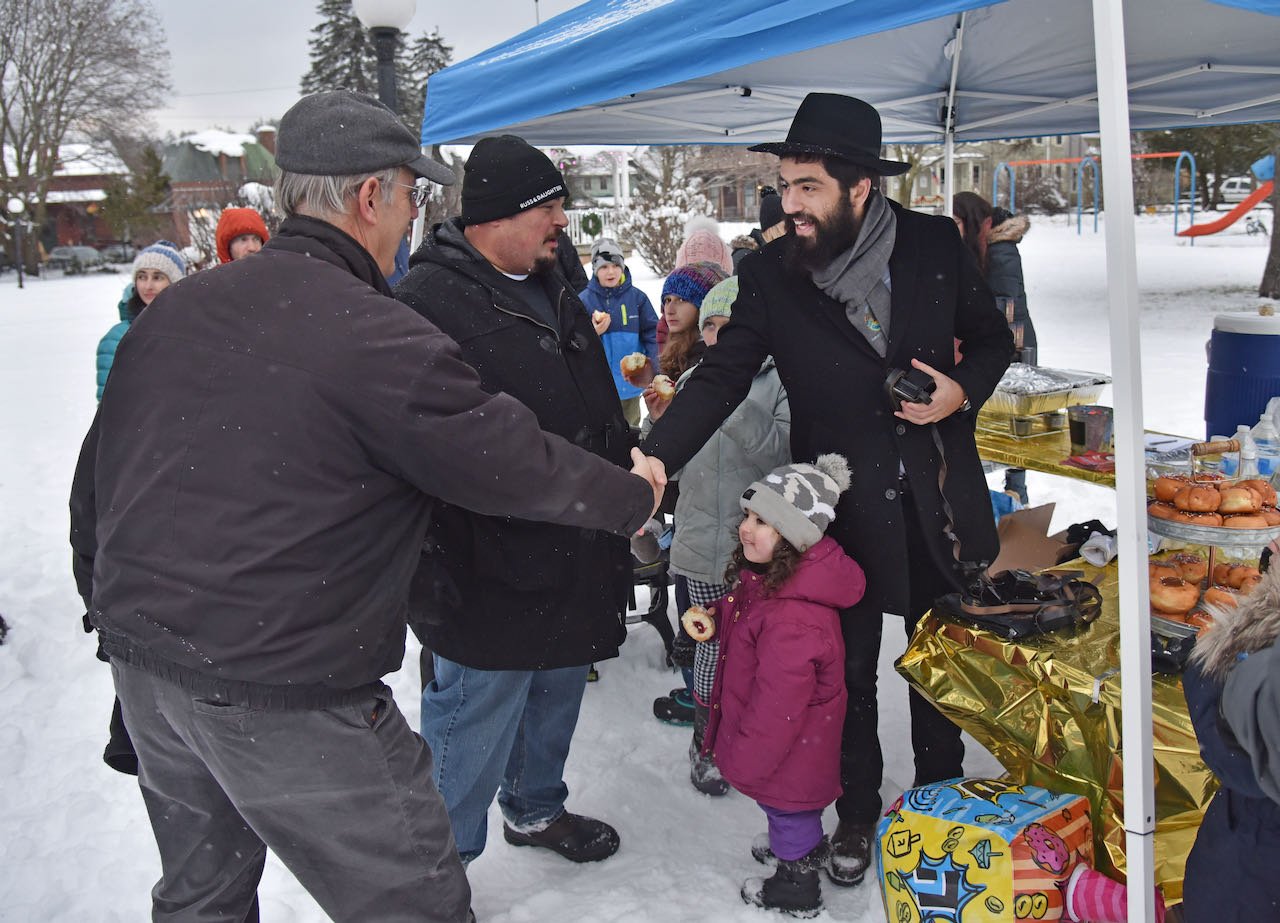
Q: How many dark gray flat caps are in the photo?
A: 1